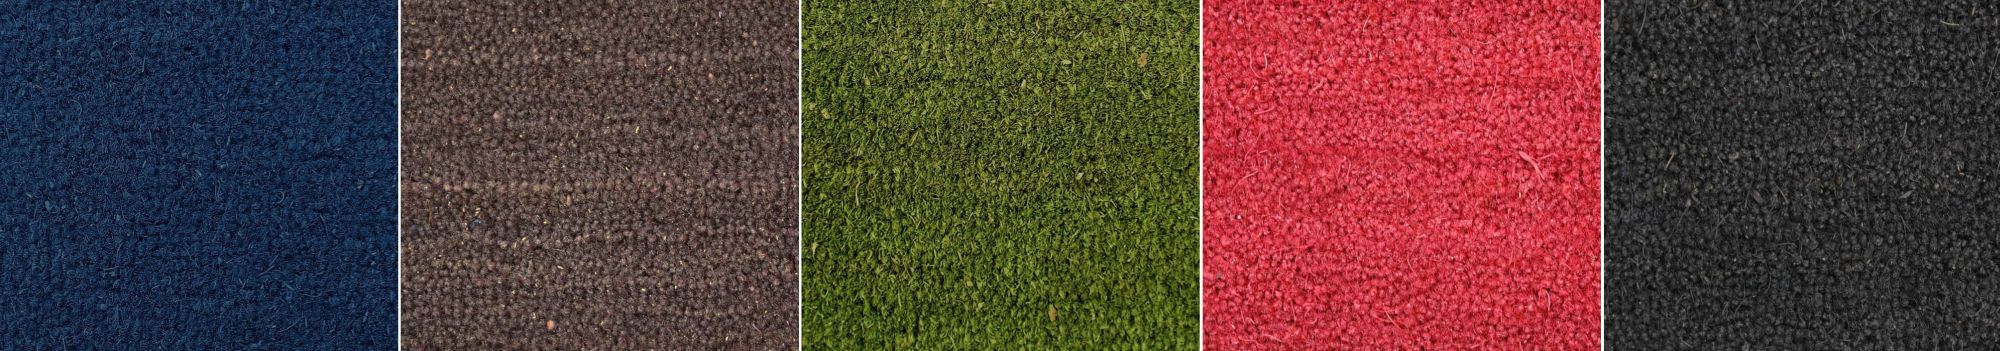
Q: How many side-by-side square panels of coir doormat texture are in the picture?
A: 5